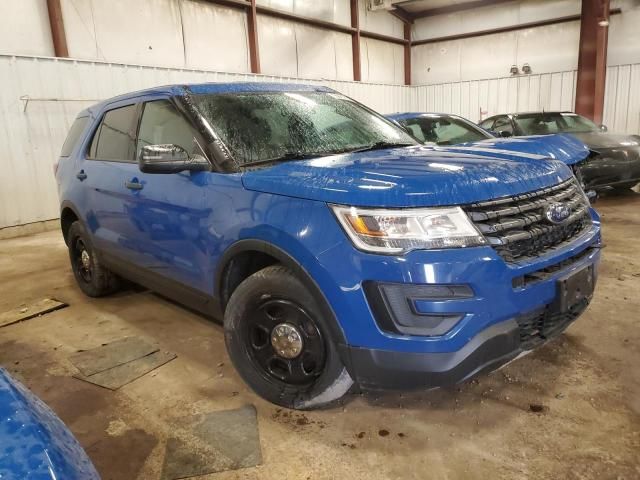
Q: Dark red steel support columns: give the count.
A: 5